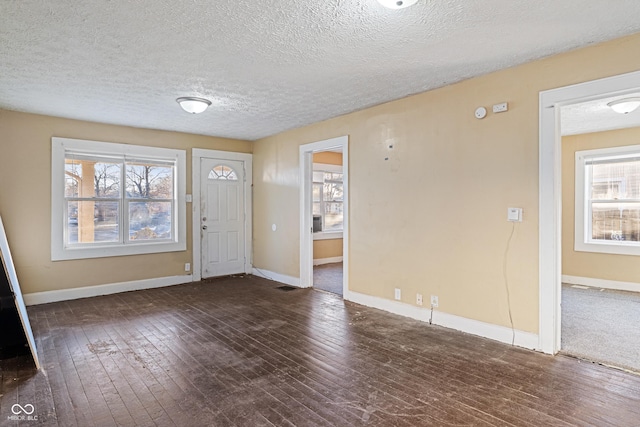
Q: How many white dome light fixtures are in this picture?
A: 3